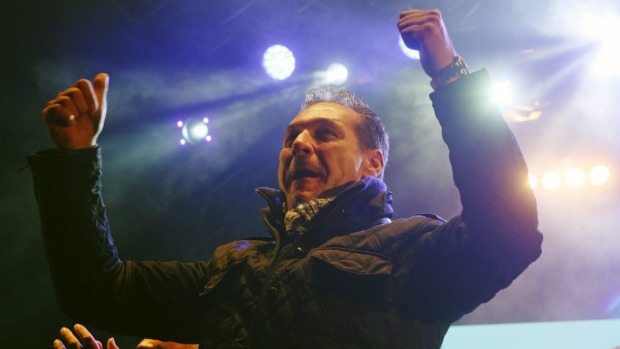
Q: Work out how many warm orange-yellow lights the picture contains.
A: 4